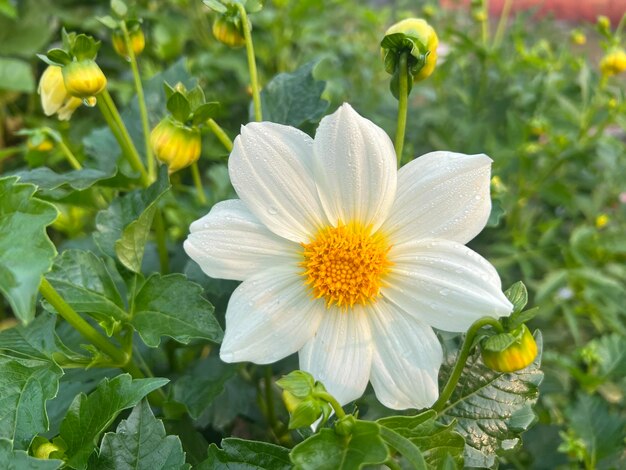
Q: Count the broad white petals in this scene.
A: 8